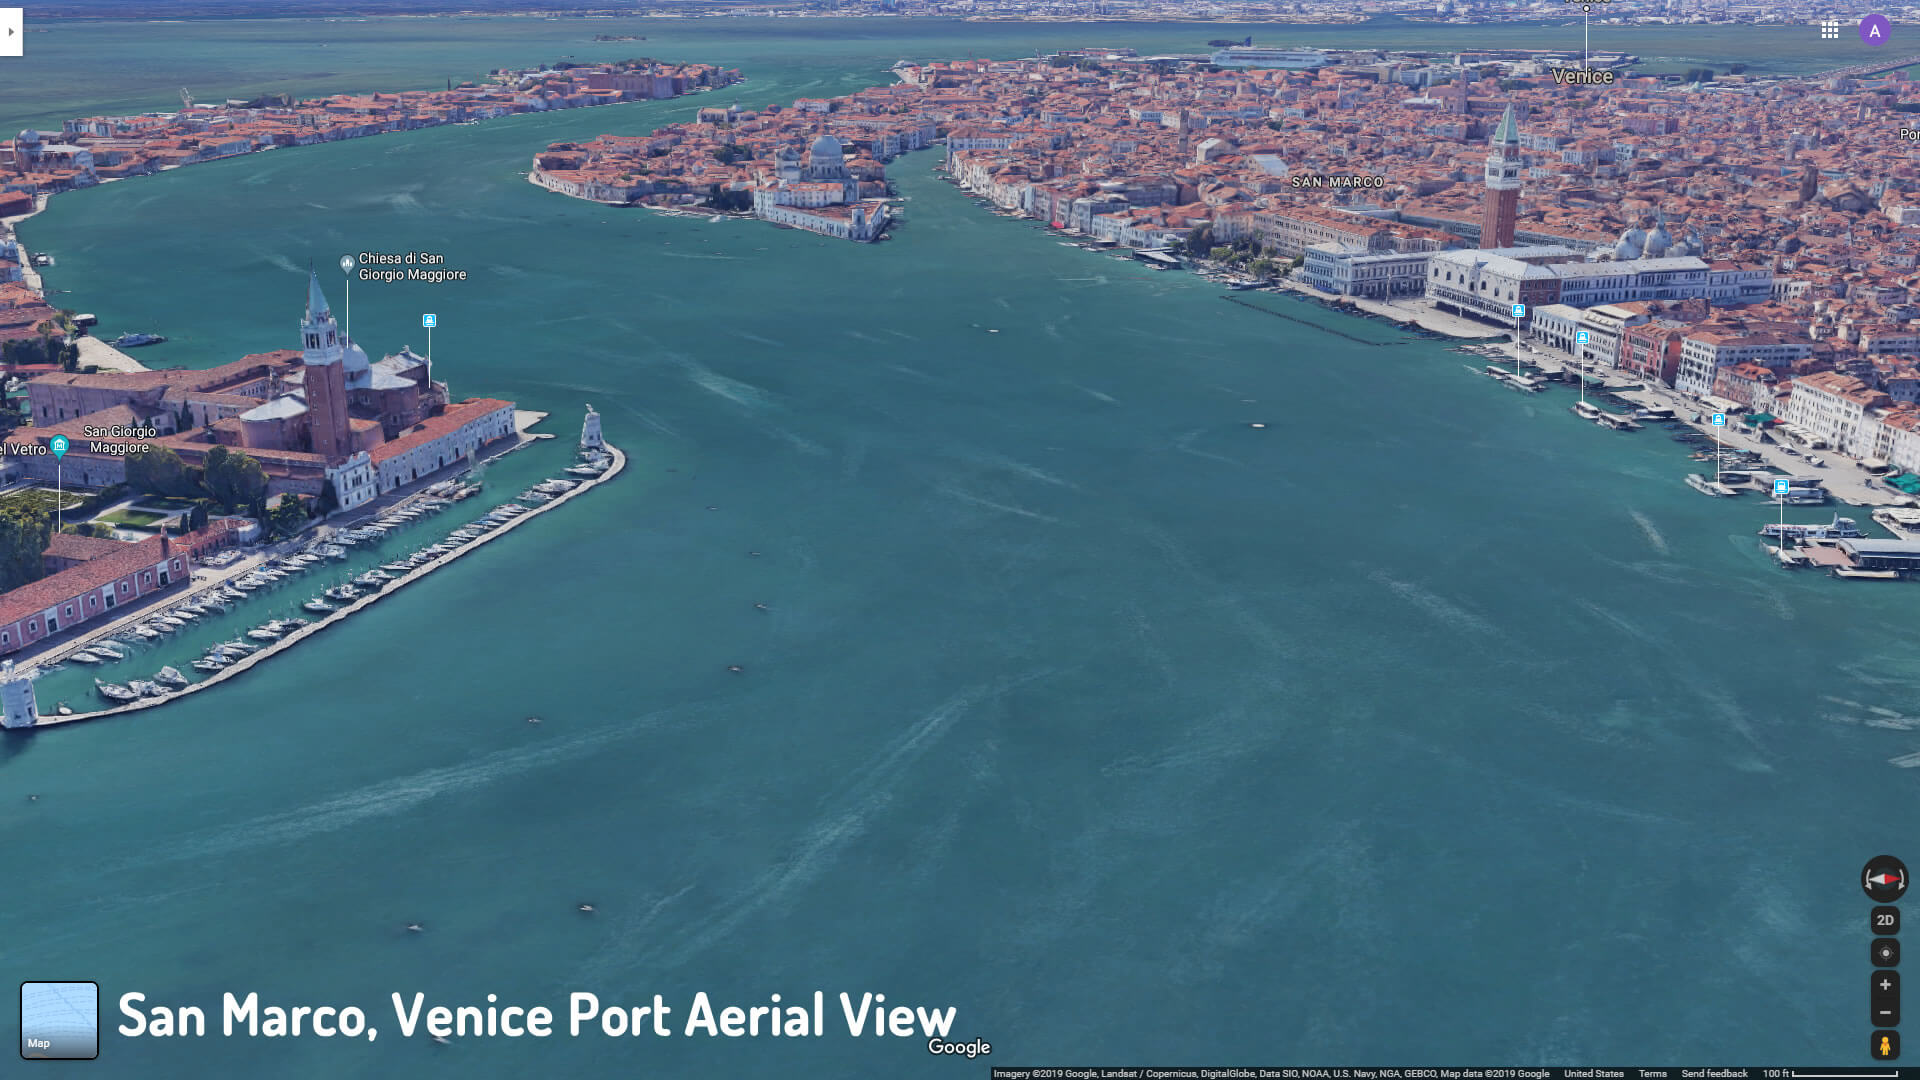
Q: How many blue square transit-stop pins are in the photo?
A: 5